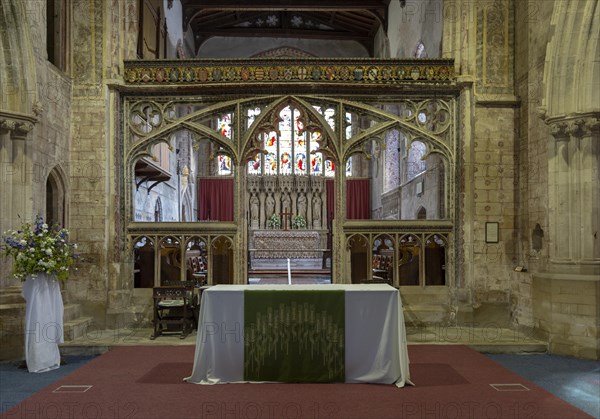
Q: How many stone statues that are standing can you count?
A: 5